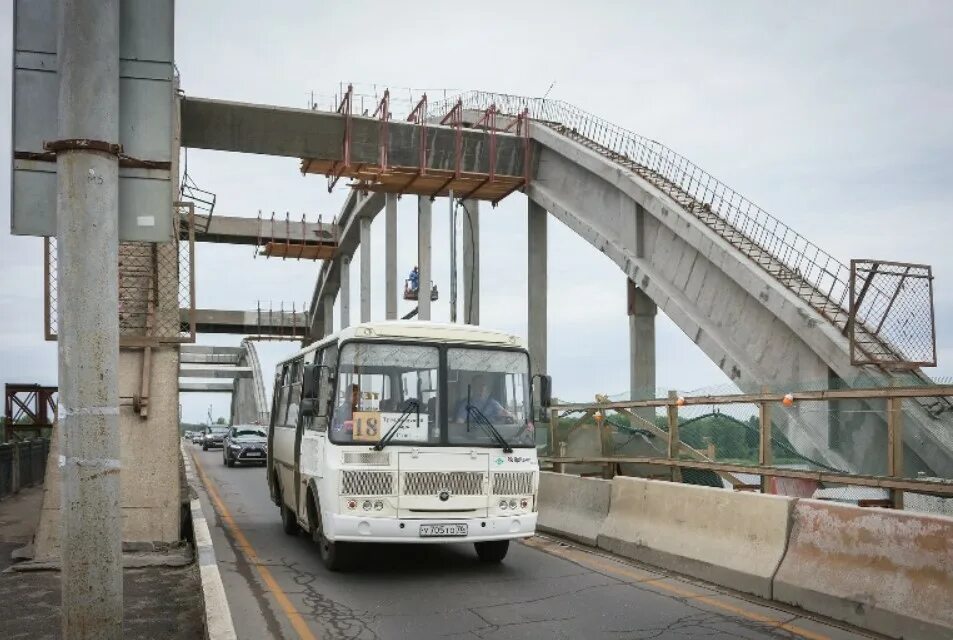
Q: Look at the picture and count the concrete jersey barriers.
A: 3